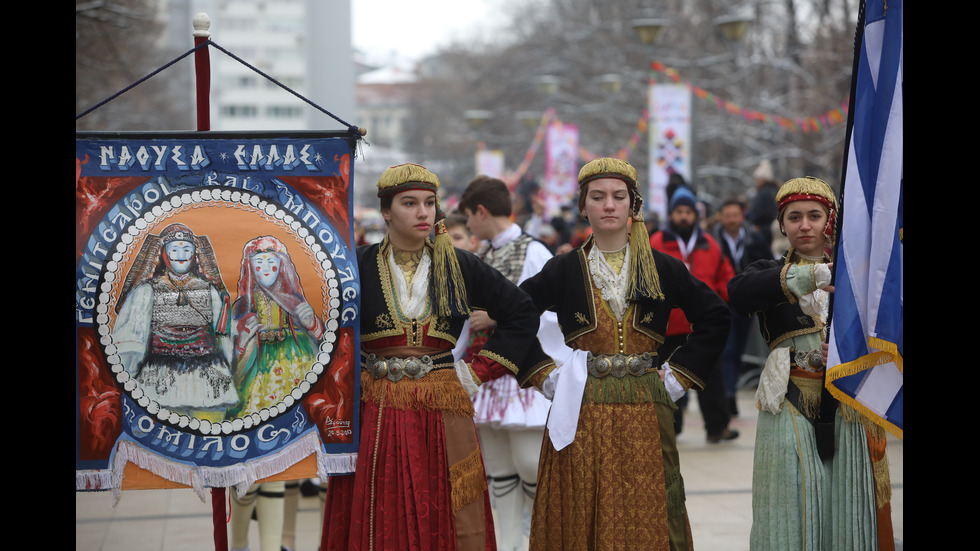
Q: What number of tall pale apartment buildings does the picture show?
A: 1